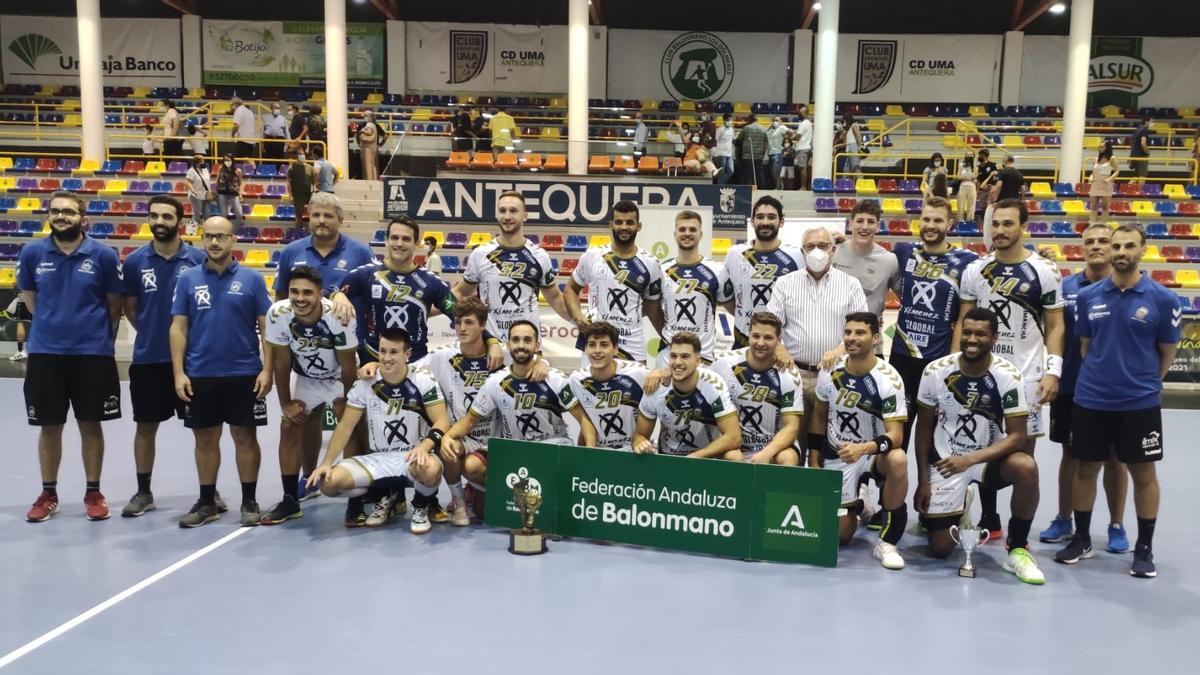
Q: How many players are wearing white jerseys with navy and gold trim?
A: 14